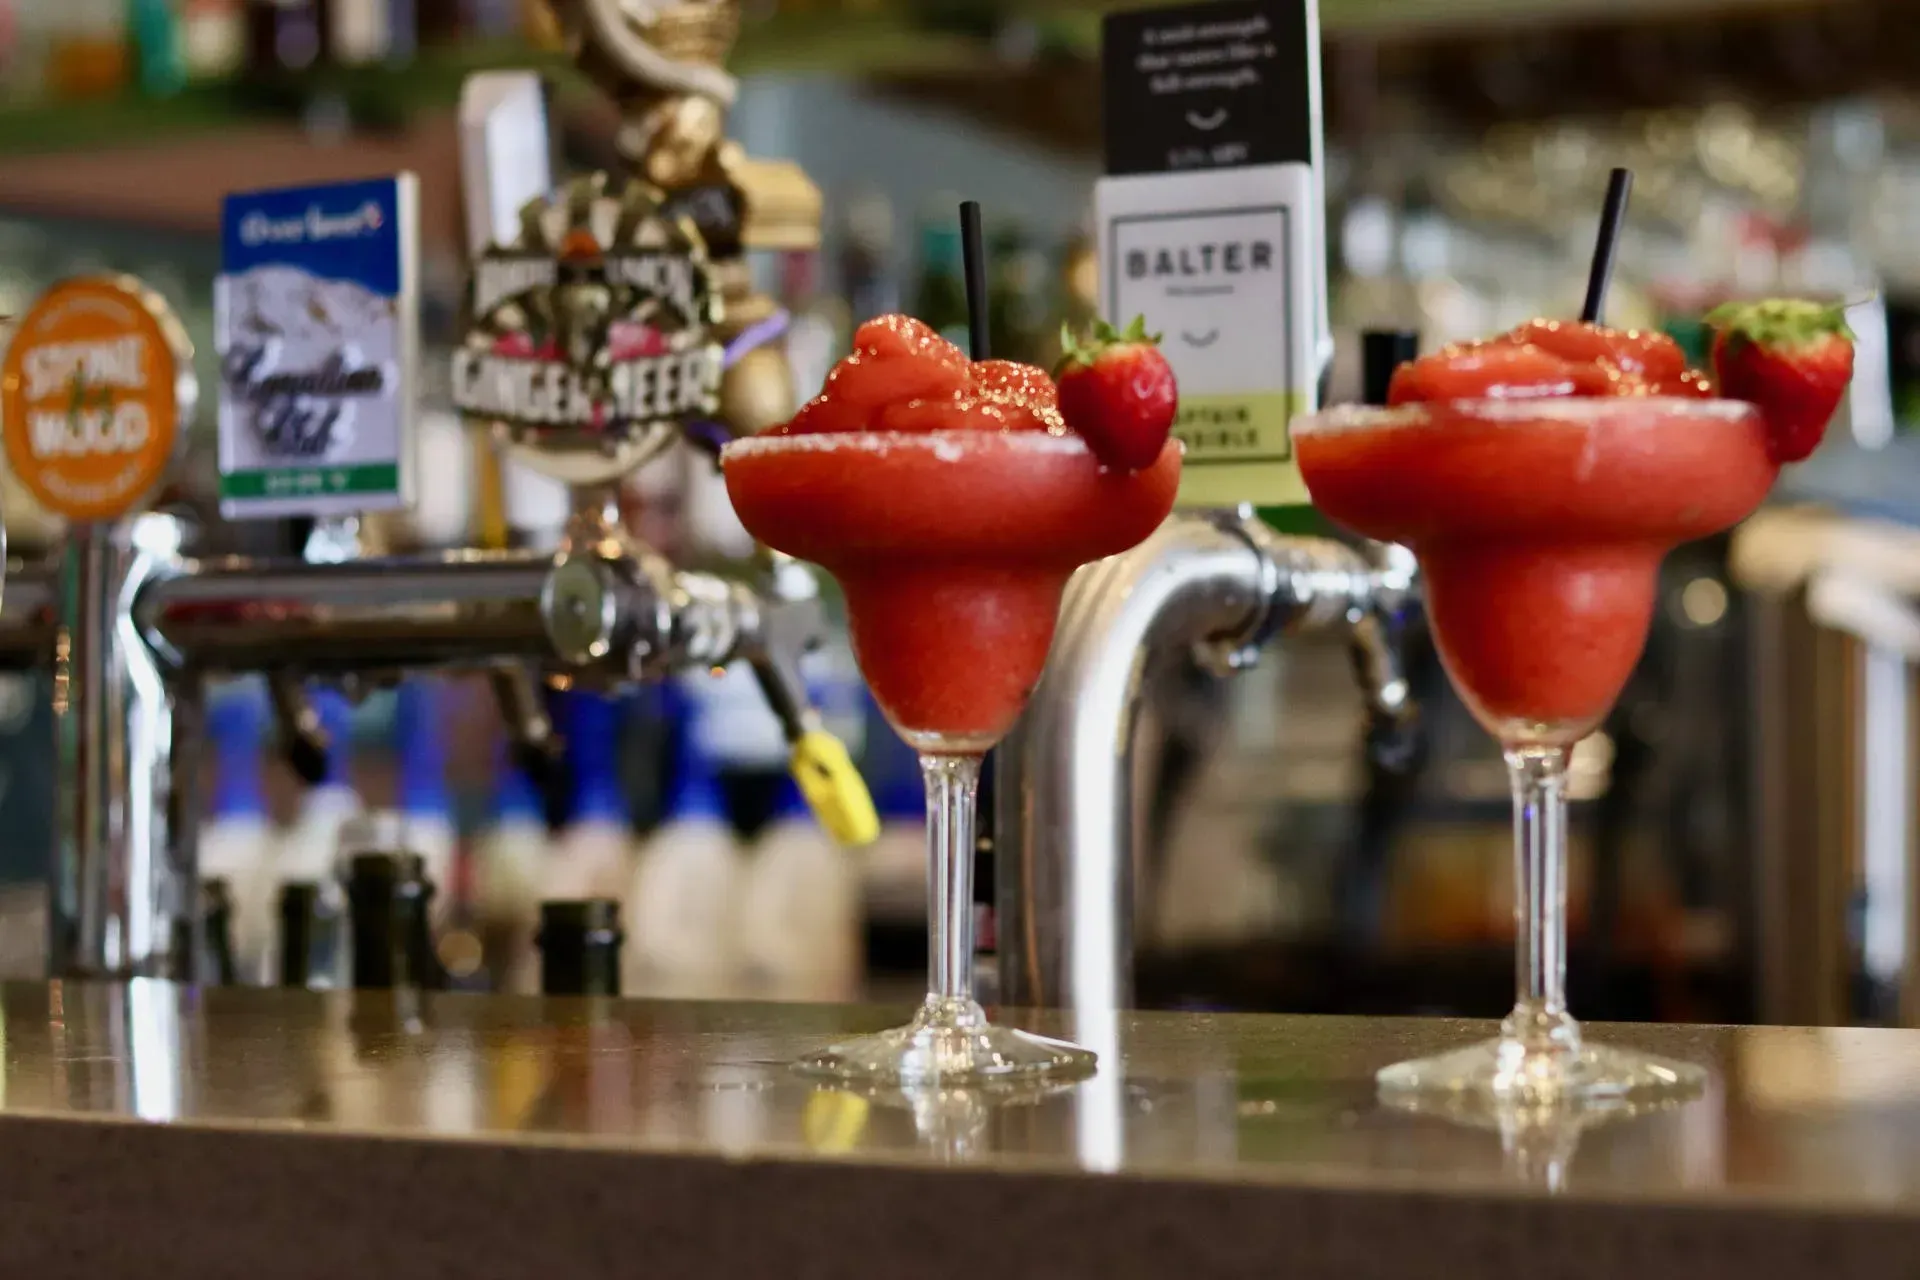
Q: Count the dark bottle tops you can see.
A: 4